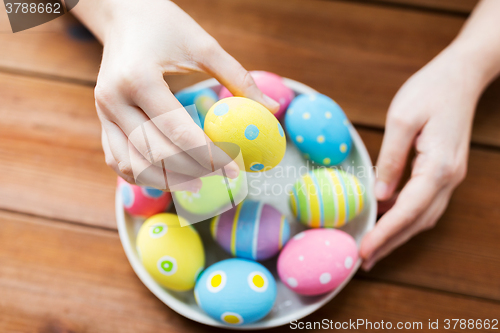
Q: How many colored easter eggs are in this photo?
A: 11